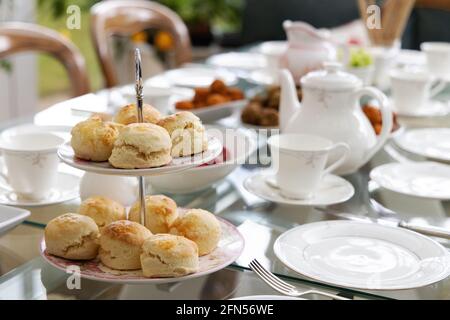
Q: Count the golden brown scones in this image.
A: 10